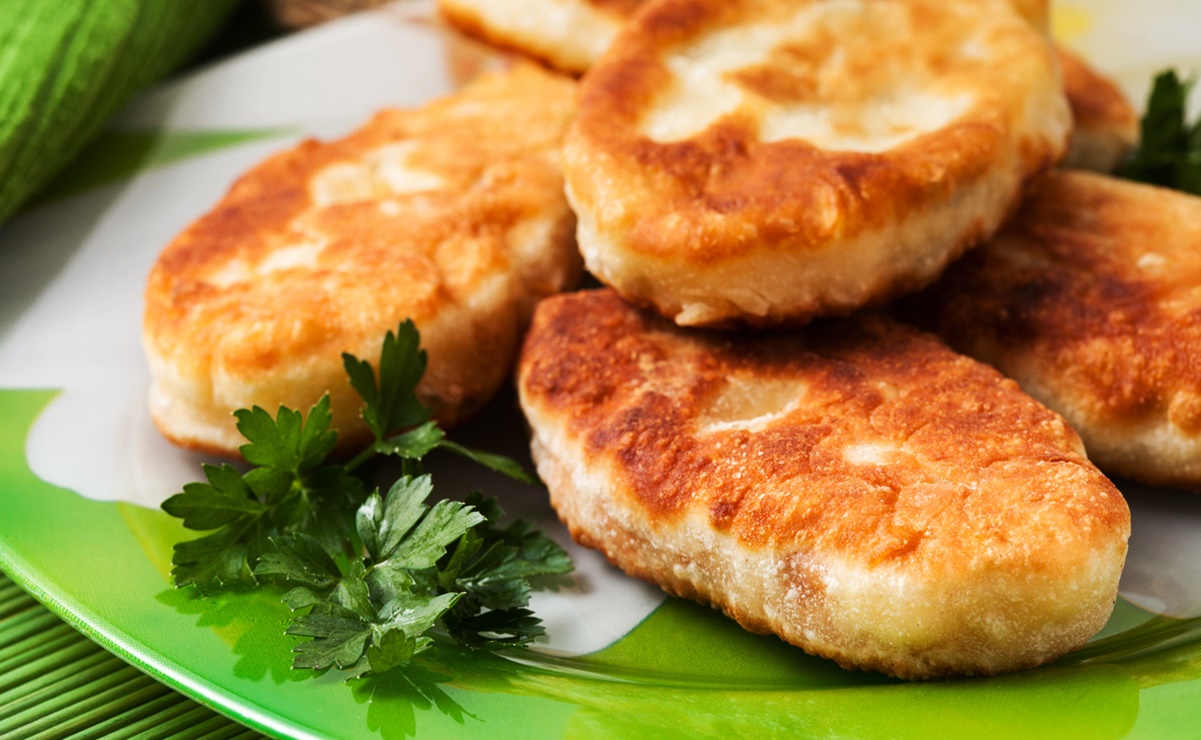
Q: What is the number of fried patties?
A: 6